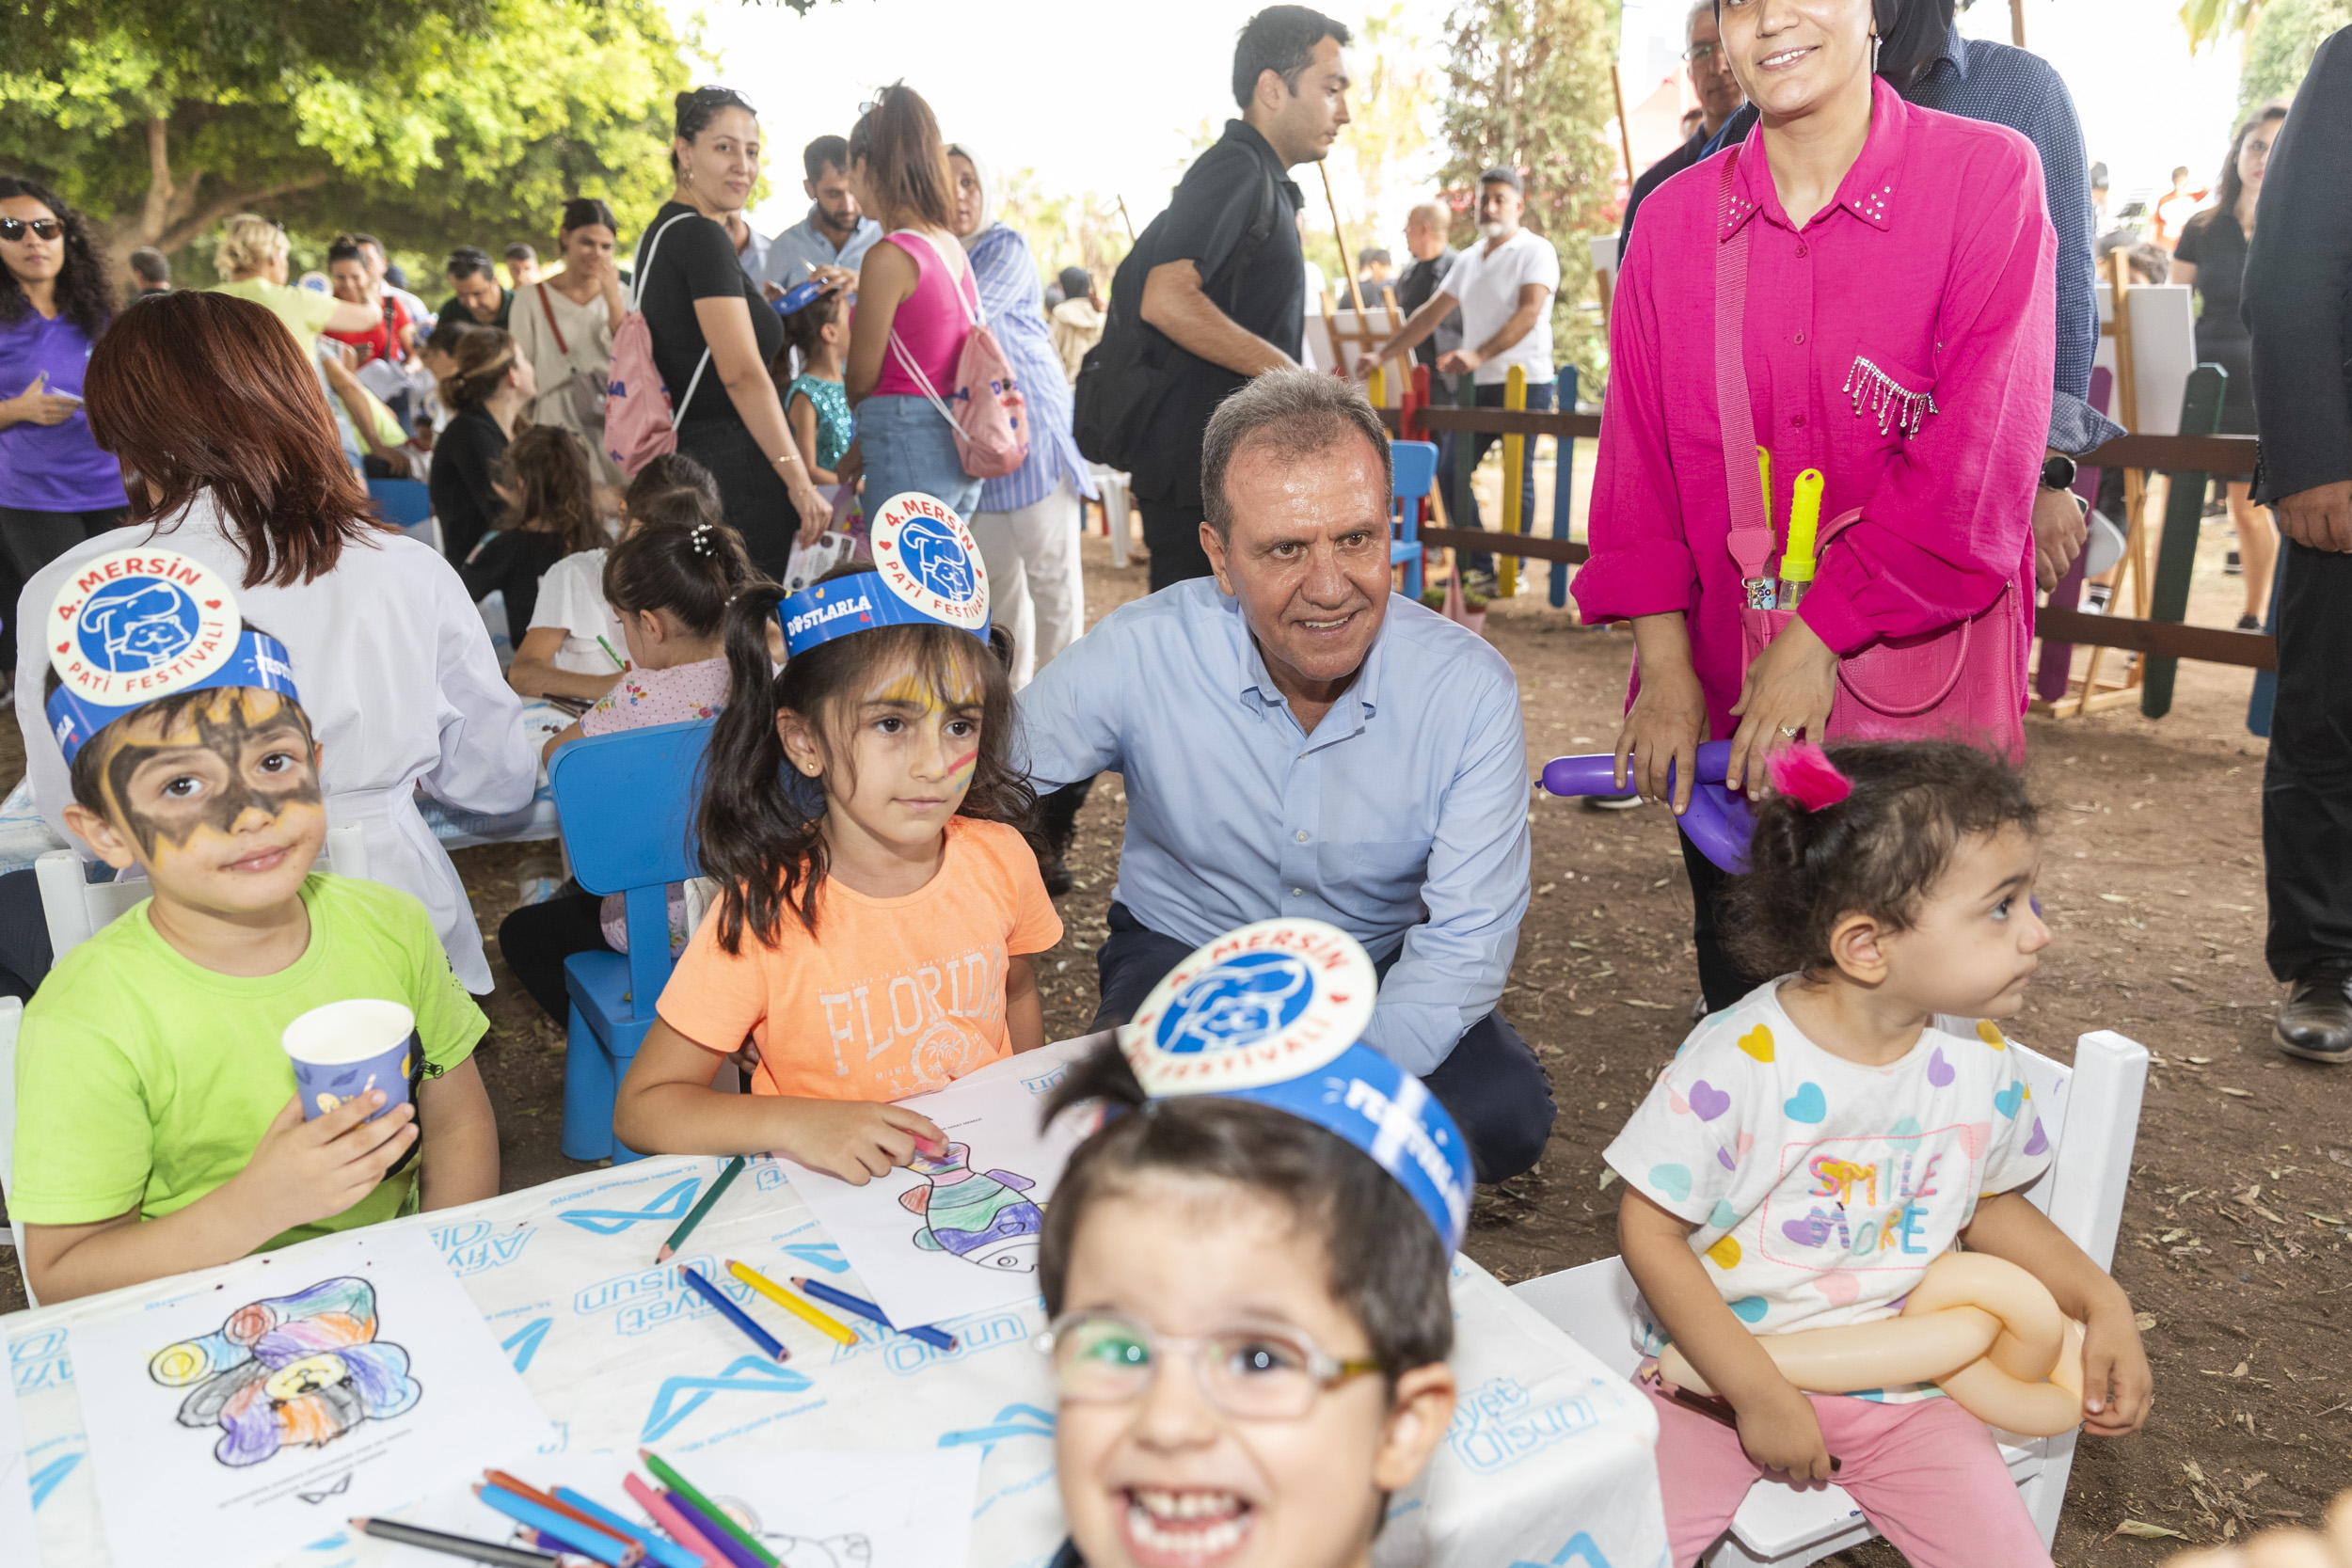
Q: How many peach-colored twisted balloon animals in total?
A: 1